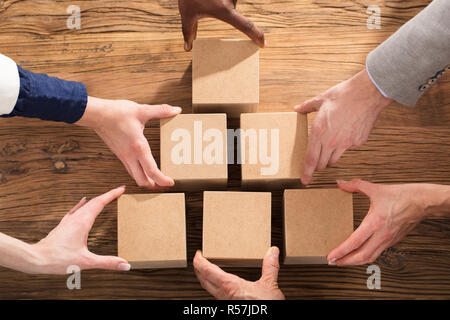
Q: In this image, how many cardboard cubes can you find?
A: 6